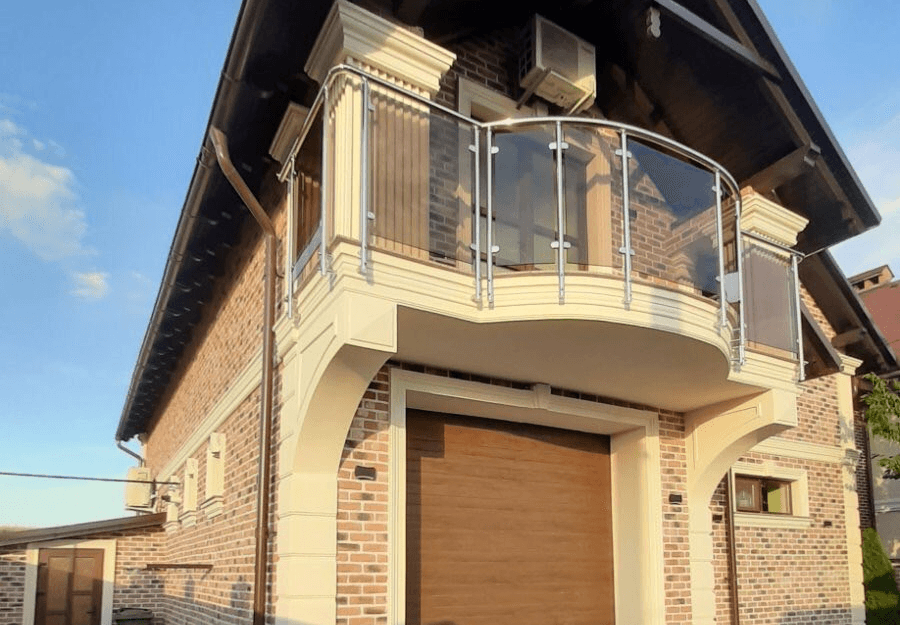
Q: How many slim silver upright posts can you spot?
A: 10